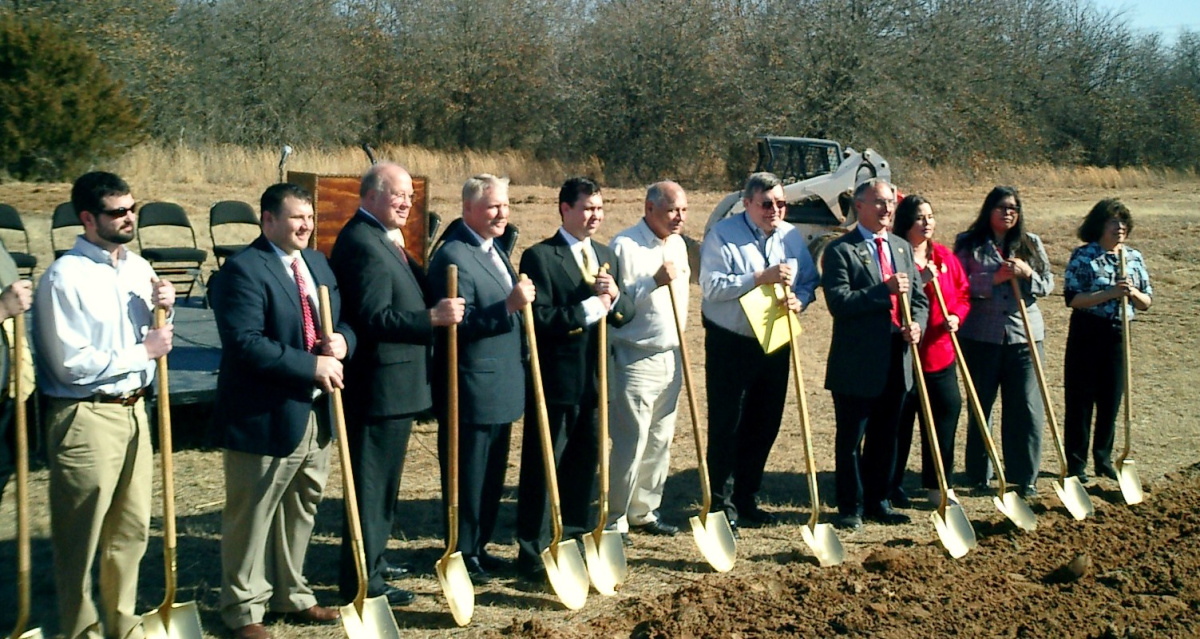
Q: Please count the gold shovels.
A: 12